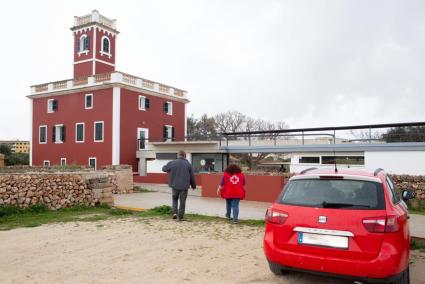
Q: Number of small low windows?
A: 3